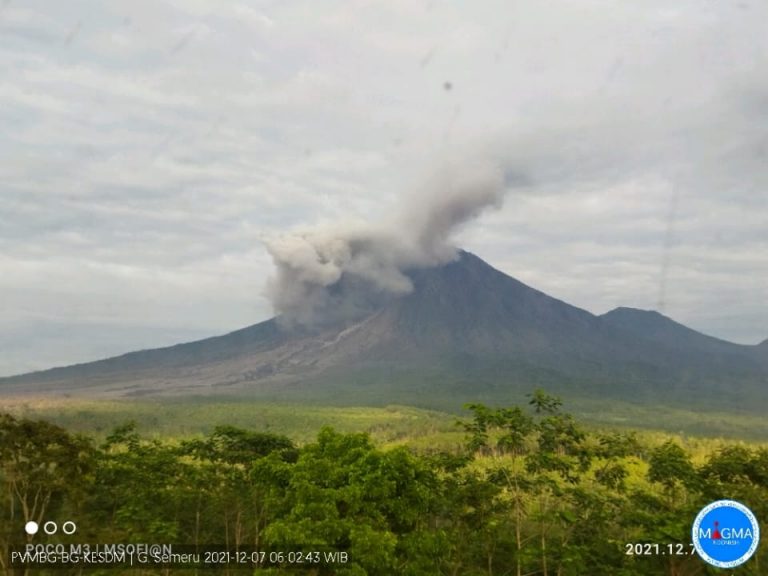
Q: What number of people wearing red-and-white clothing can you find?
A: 0